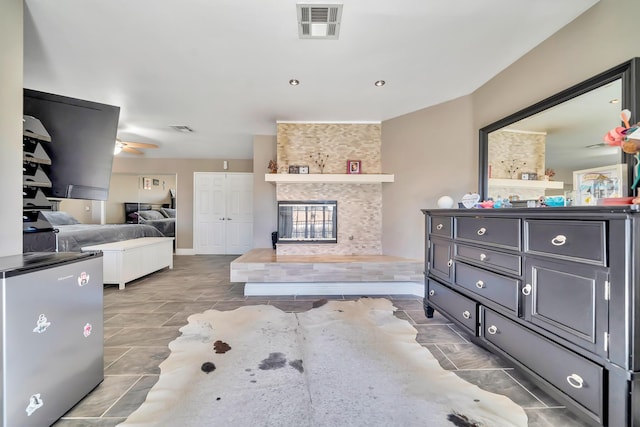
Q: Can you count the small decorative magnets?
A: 4